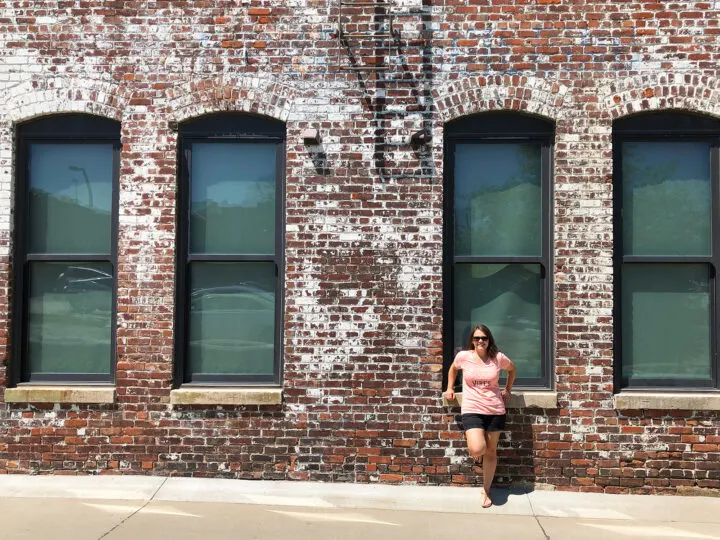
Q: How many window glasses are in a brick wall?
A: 8